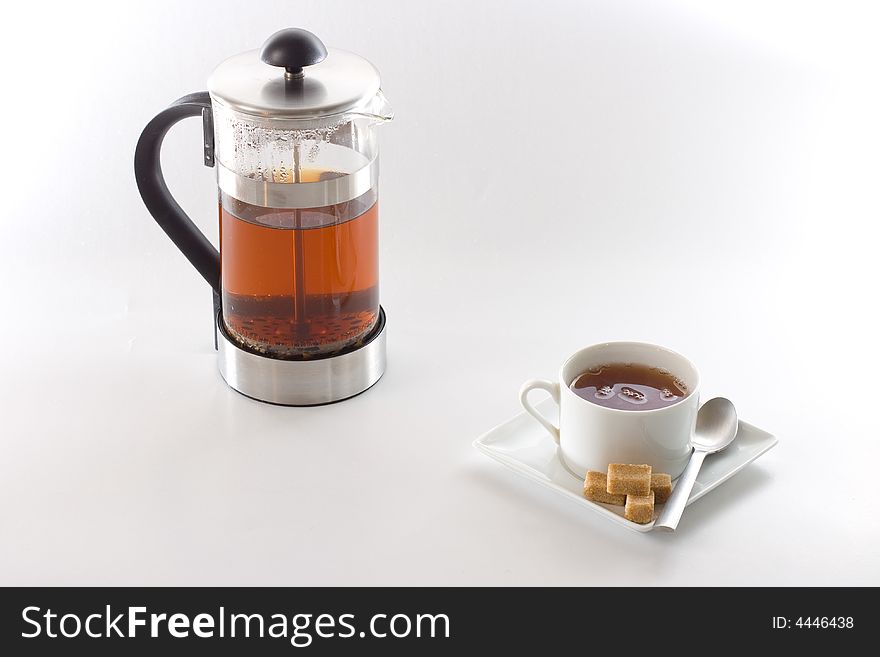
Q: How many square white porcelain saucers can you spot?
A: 1